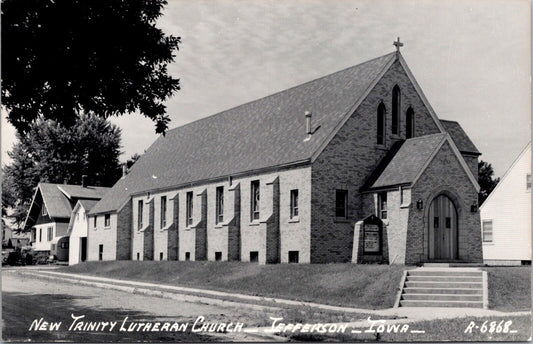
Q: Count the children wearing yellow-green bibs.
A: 0